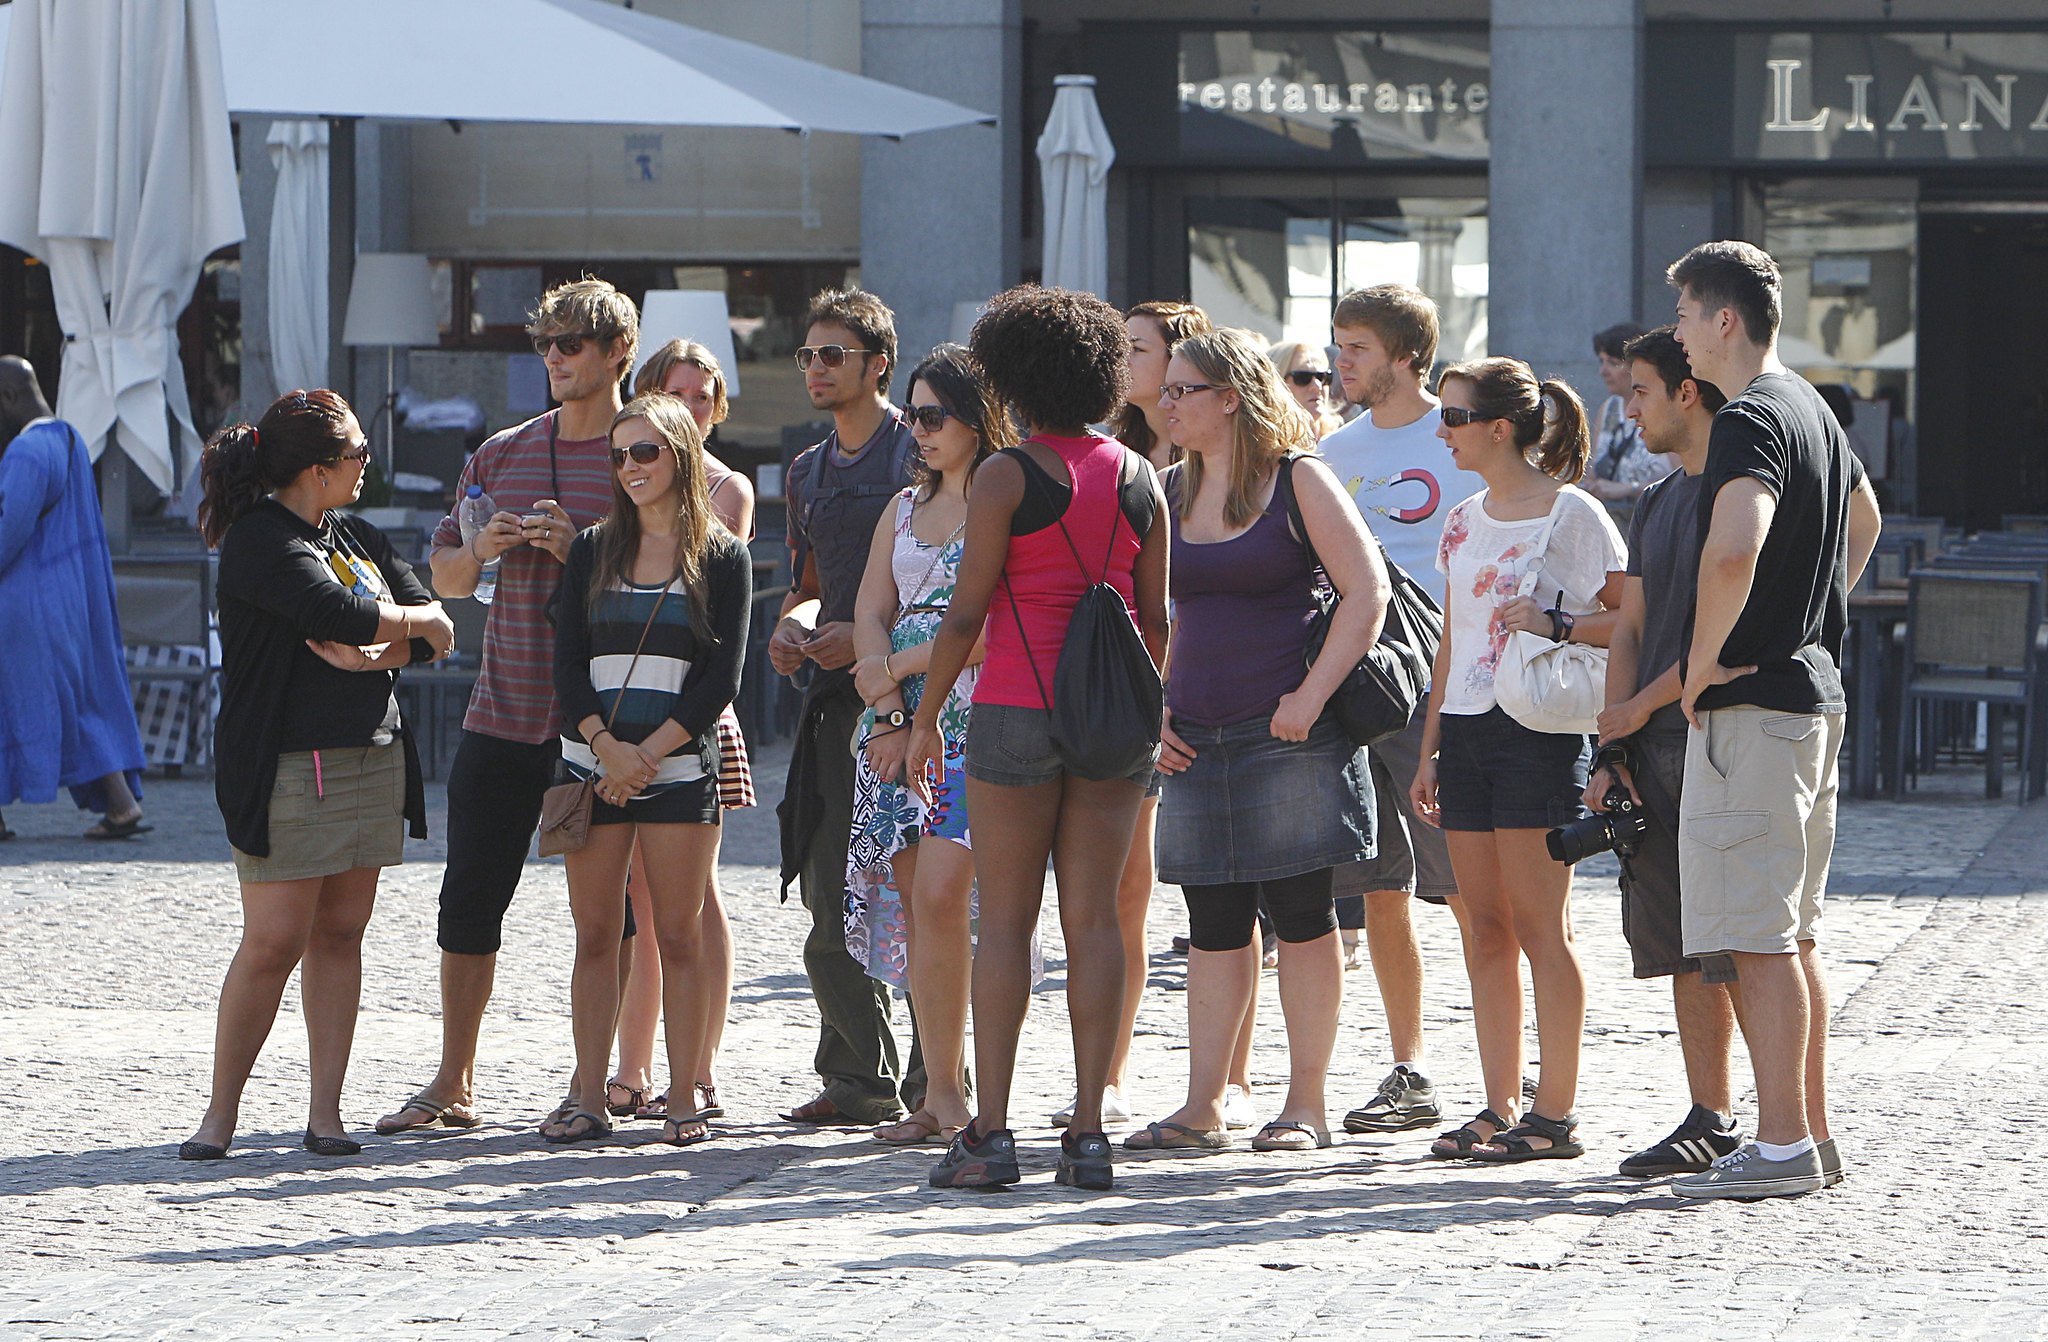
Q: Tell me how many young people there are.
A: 13